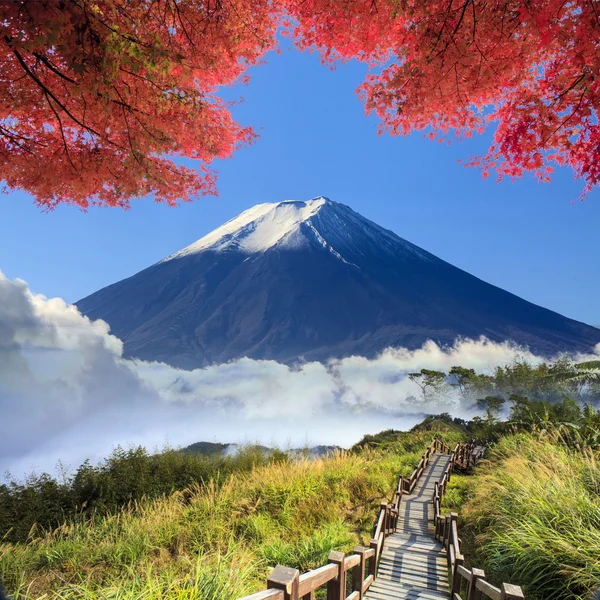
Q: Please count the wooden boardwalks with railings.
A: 1